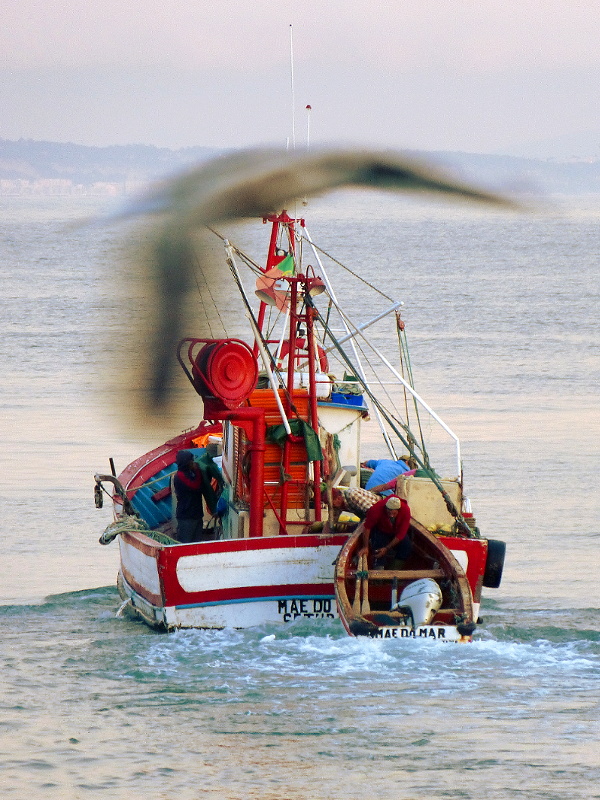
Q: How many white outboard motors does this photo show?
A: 1